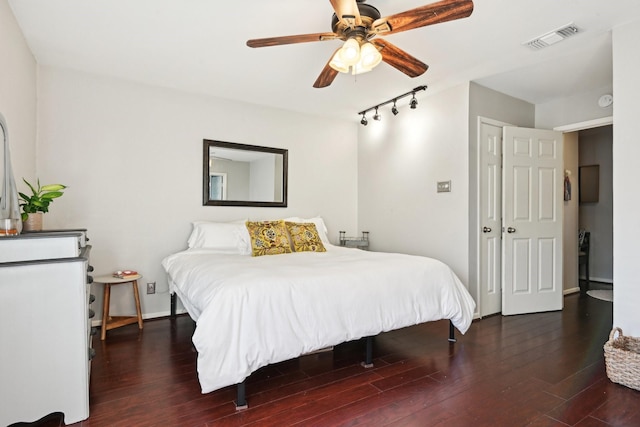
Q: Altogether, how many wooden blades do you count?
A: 5